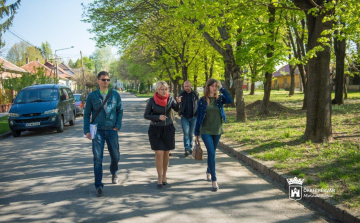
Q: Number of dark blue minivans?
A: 1